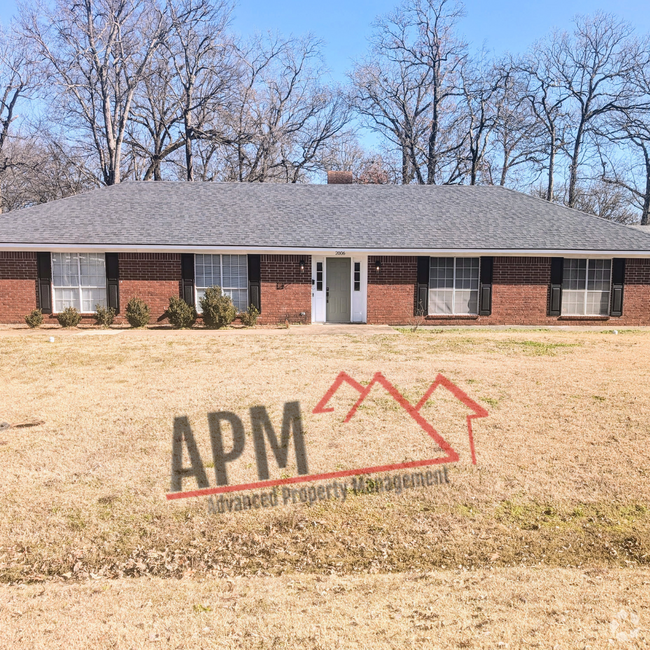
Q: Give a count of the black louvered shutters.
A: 8